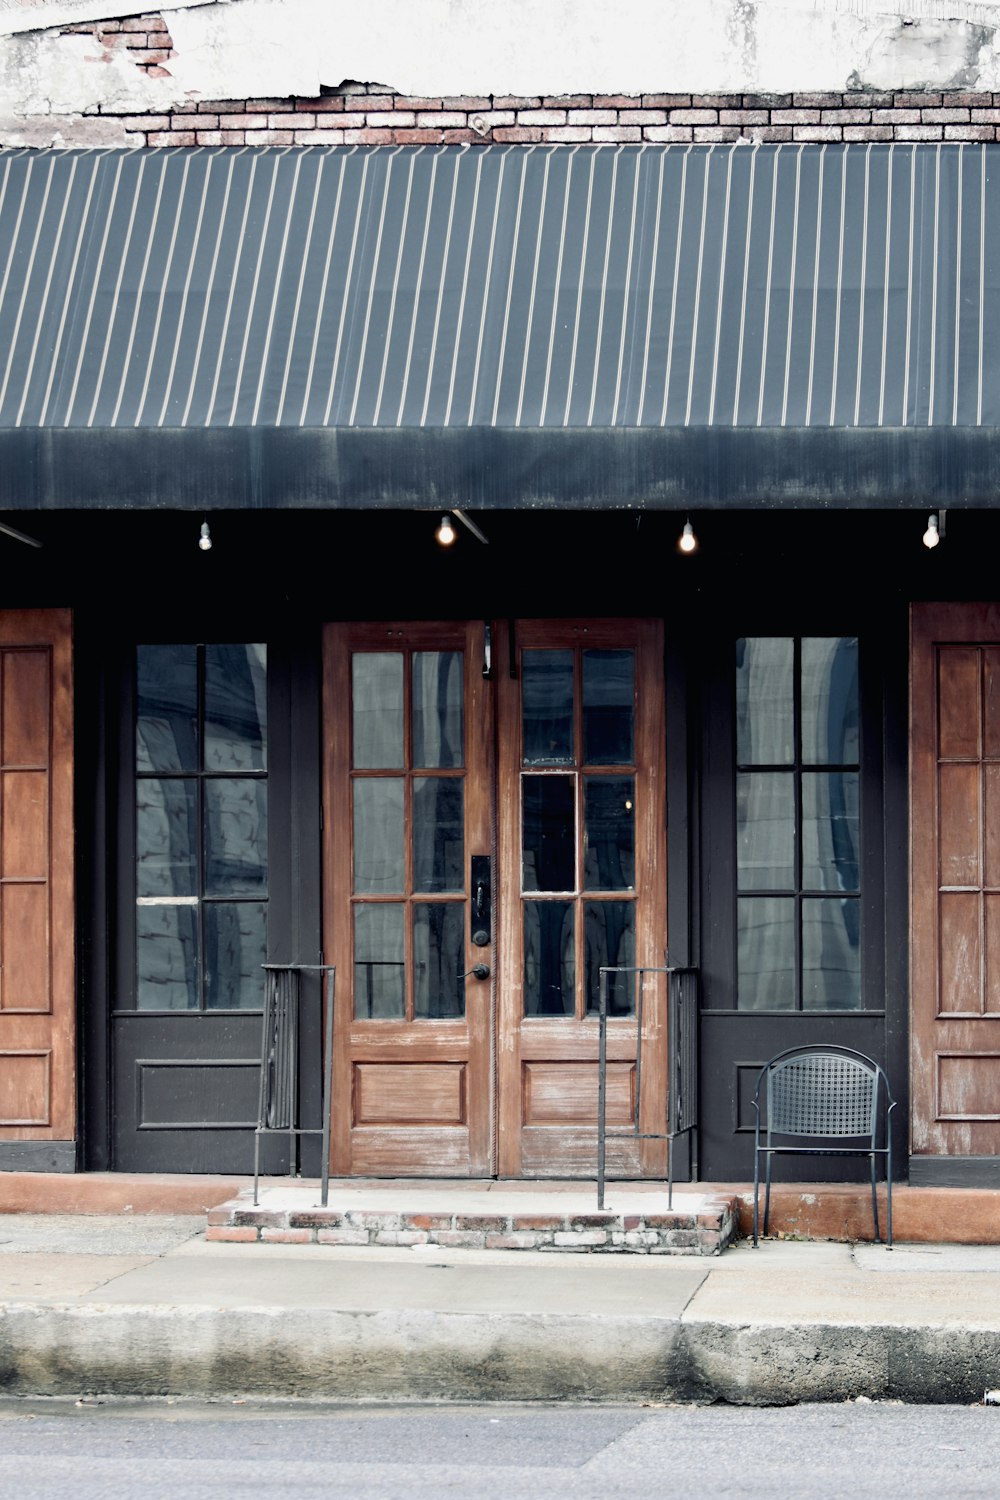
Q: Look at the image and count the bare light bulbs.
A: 4